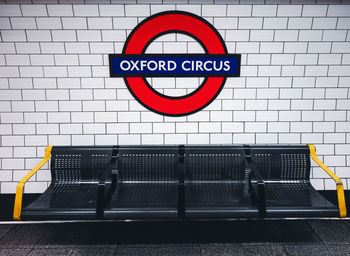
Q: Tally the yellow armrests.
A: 2